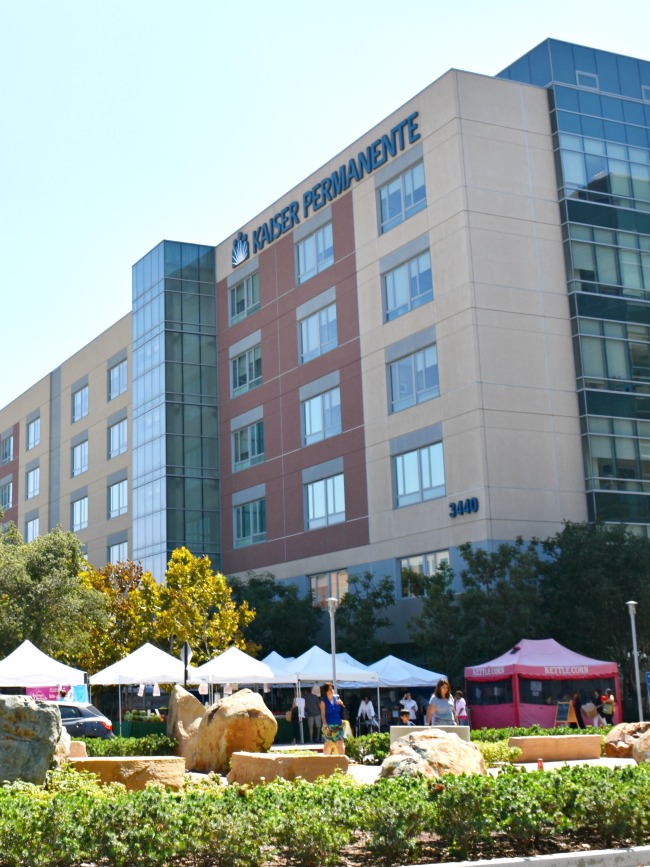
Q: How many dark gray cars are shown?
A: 1